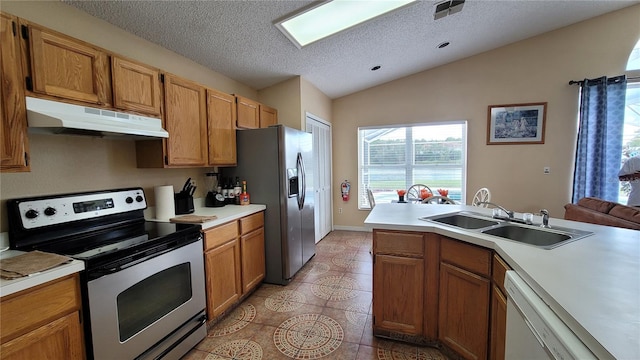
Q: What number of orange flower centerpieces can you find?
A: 3